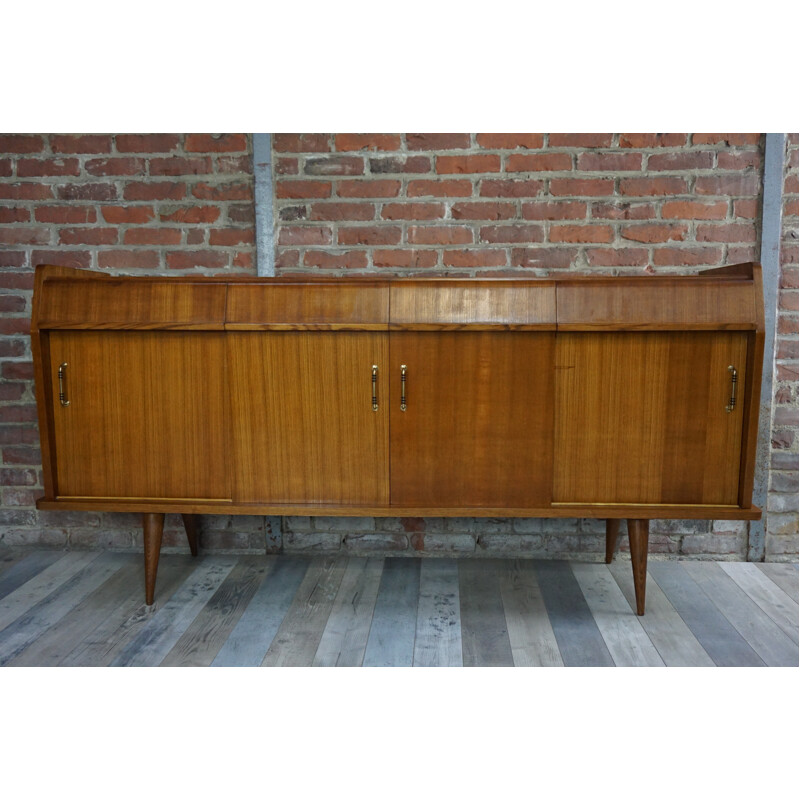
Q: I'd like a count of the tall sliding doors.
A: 4